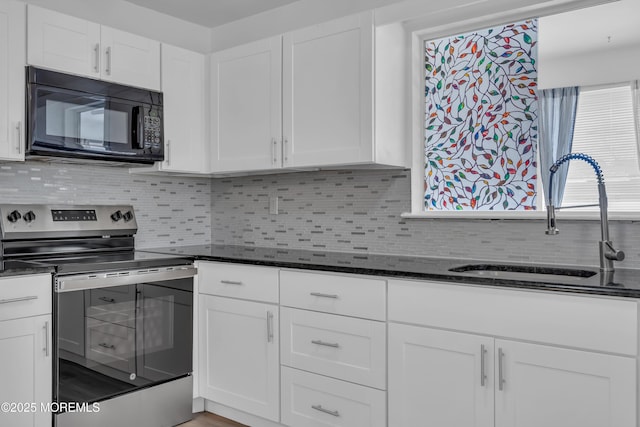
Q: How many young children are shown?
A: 0